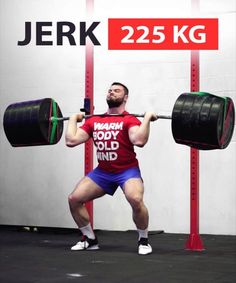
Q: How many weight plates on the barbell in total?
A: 10